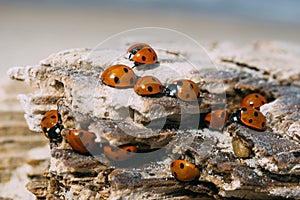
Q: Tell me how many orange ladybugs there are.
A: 11